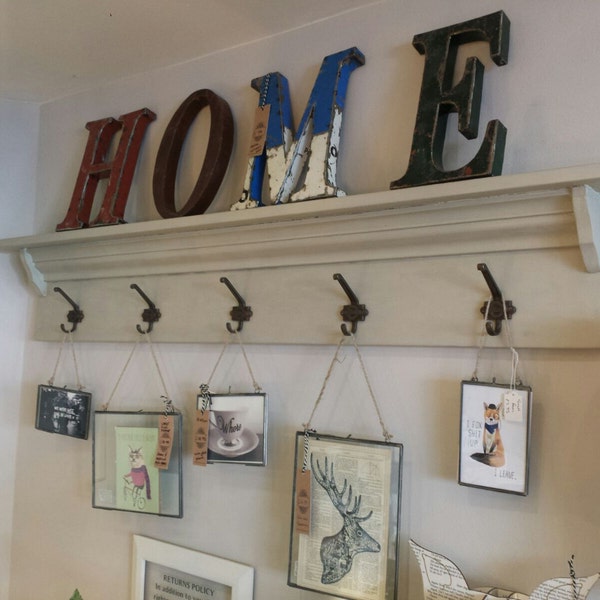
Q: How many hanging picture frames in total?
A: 5